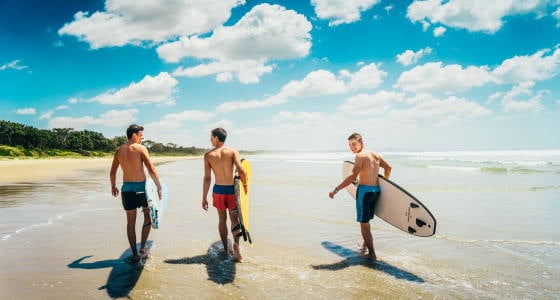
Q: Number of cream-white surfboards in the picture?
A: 1